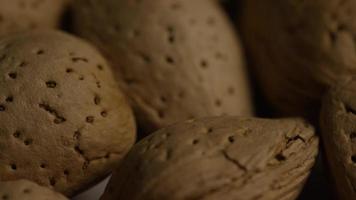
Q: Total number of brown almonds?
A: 7